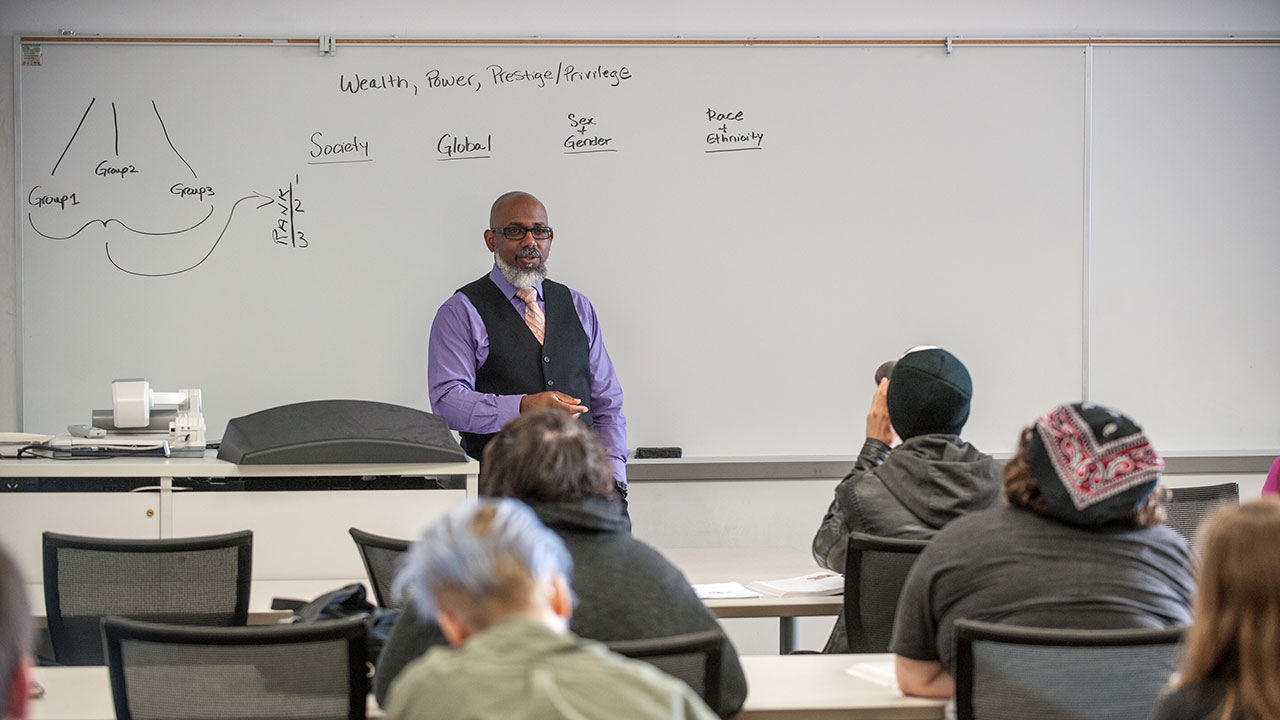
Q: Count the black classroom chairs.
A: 7